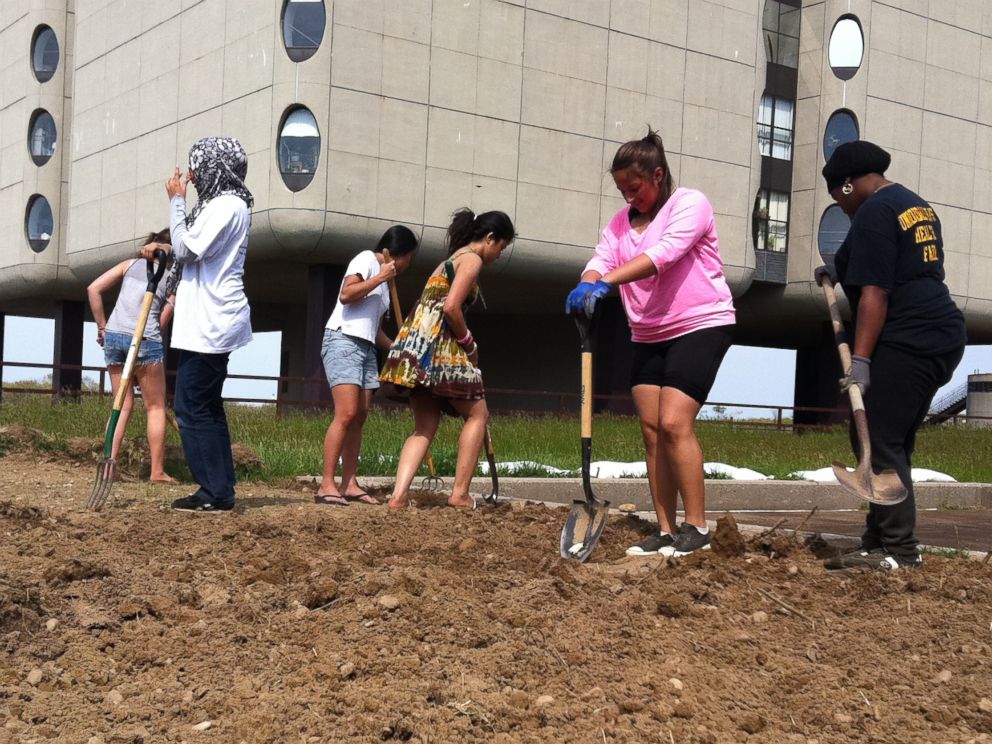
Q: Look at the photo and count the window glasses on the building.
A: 11